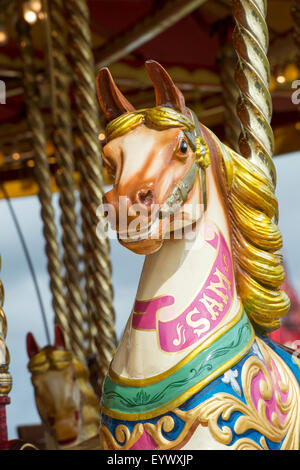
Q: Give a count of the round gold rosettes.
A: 1